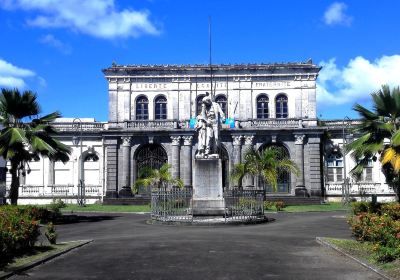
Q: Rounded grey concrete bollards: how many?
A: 0